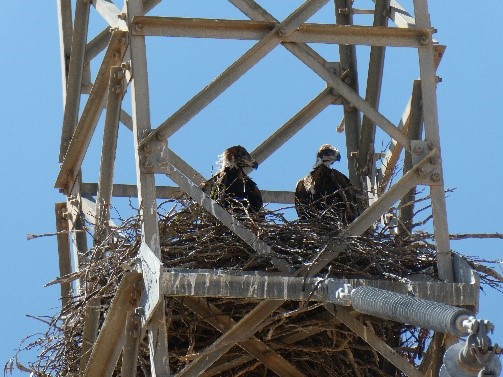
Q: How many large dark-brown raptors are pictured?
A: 2